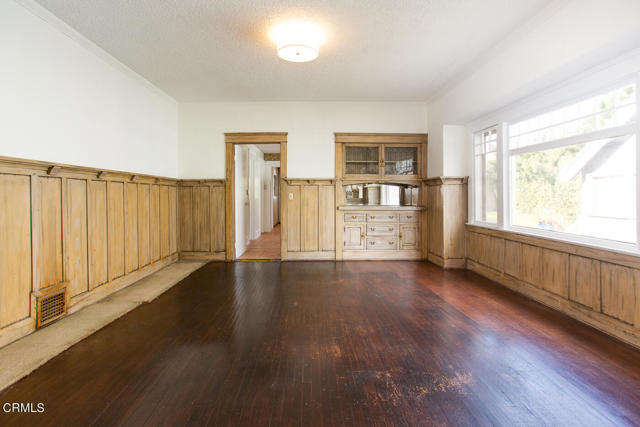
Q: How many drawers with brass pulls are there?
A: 5